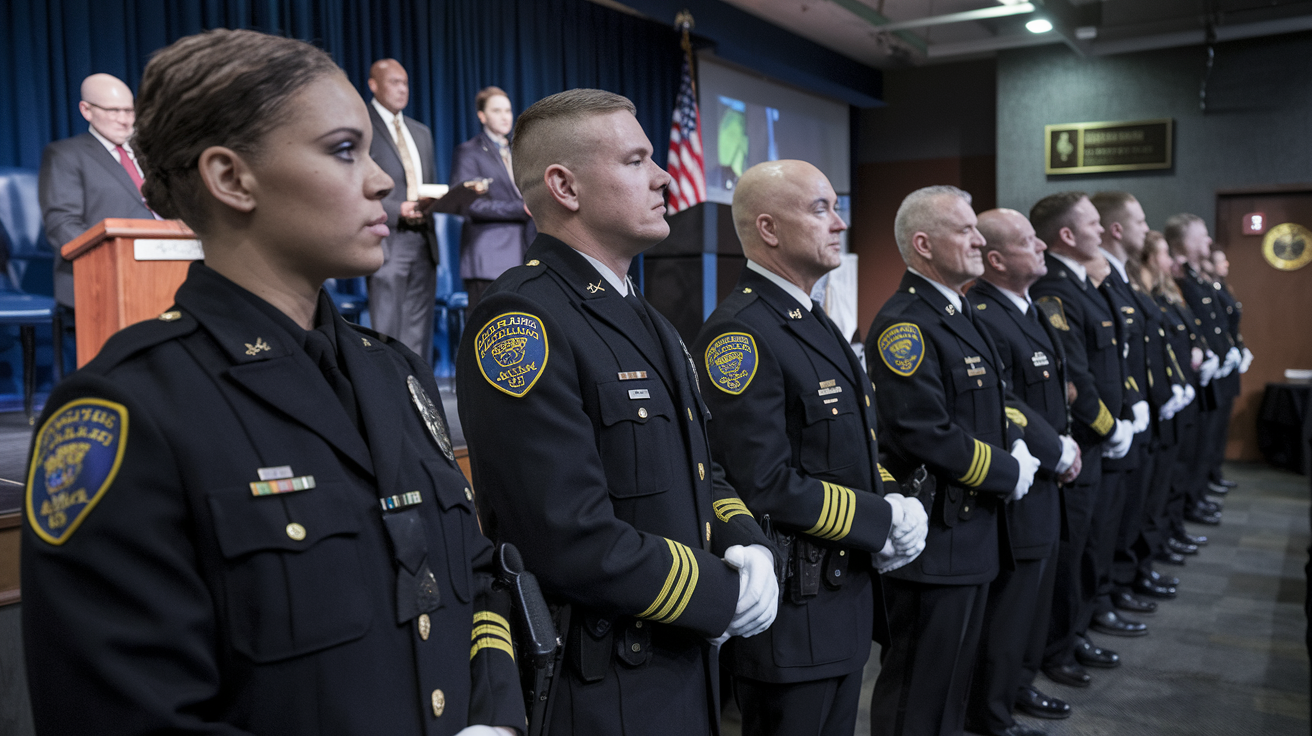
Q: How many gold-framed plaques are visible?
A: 1